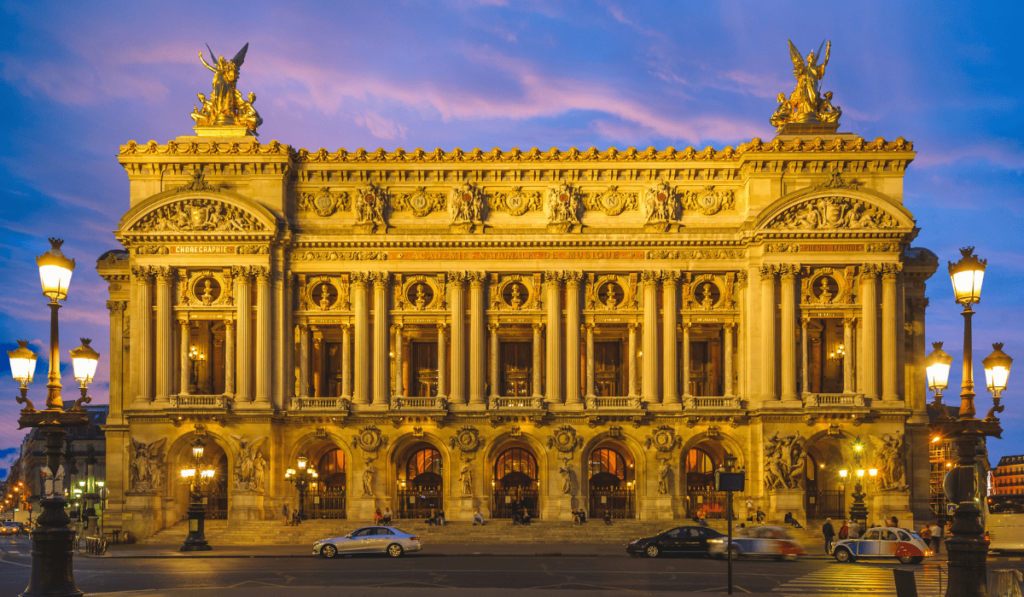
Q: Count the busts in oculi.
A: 7